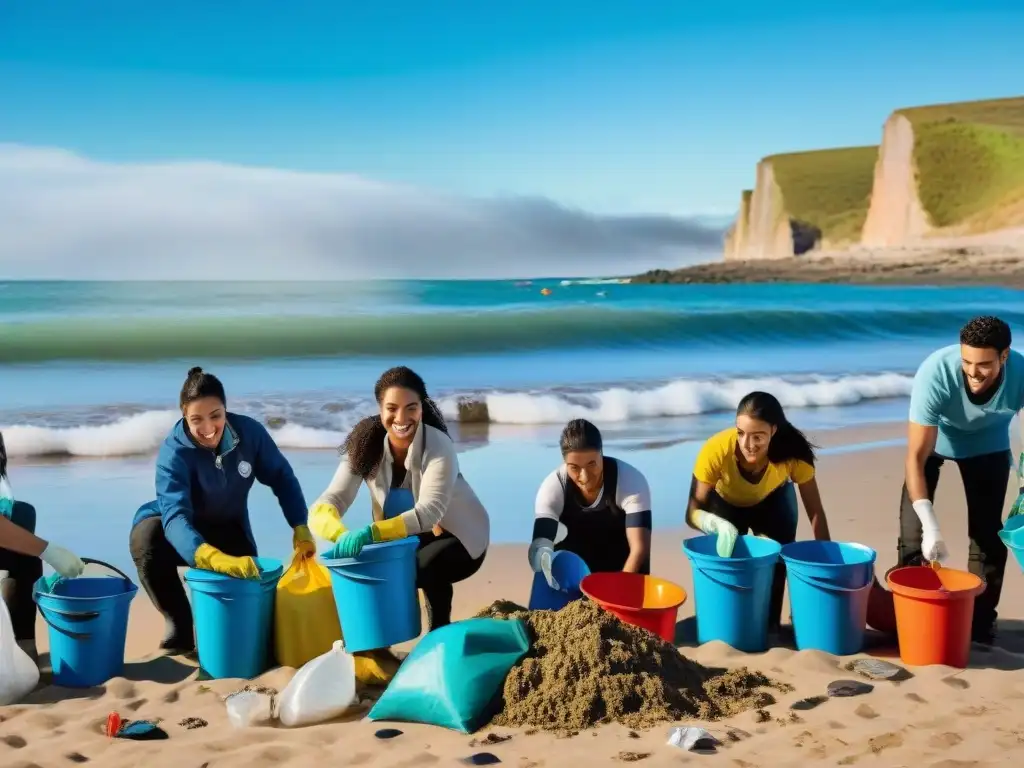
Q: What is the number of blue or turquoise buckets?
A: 7